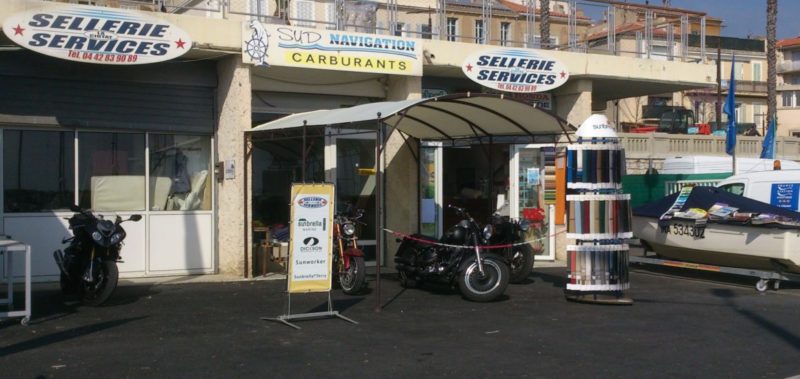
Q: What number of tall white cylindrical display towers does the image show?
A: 1